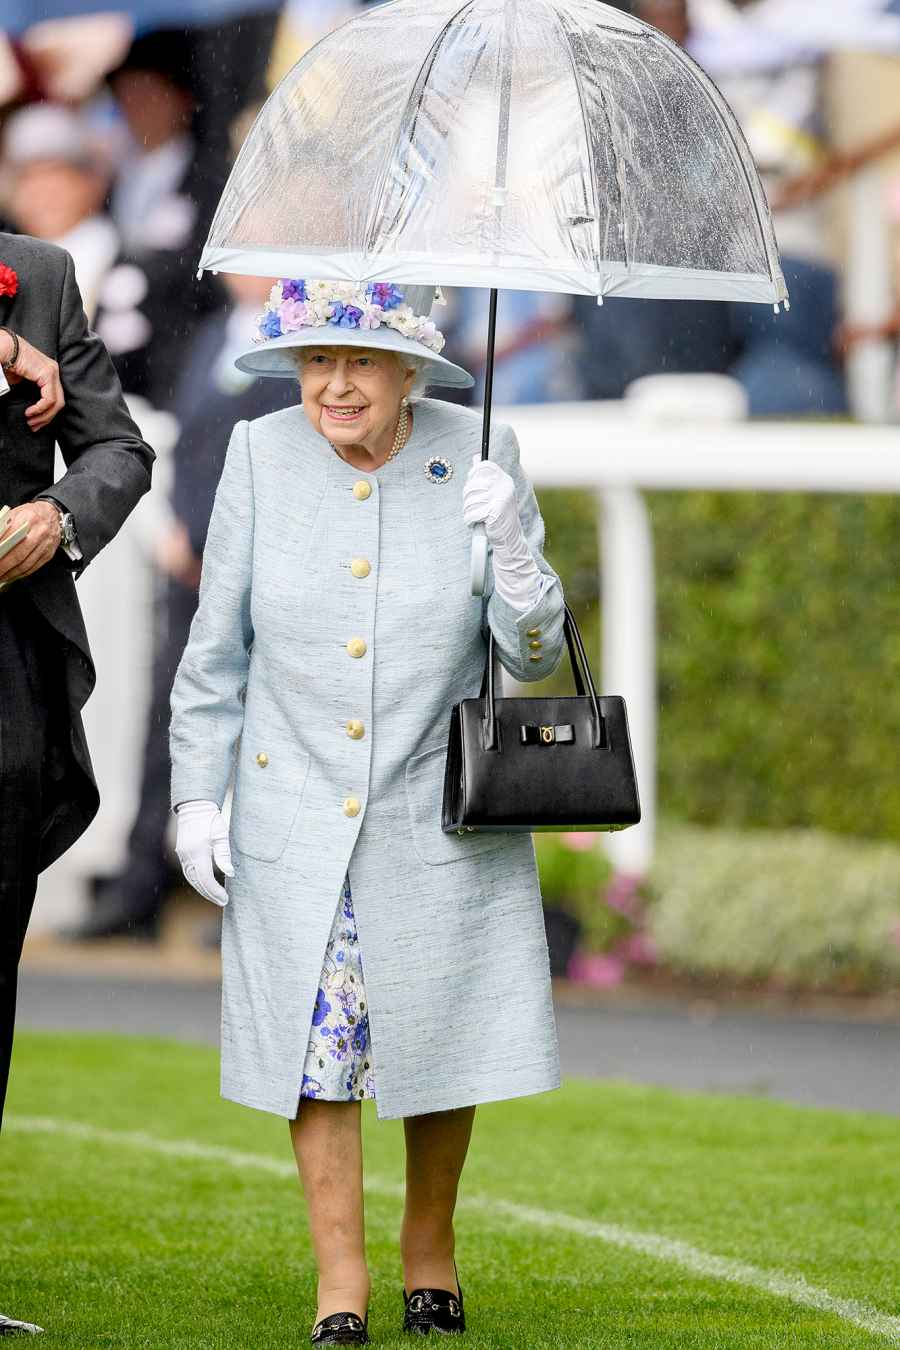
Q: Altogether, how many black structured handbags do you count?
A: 1